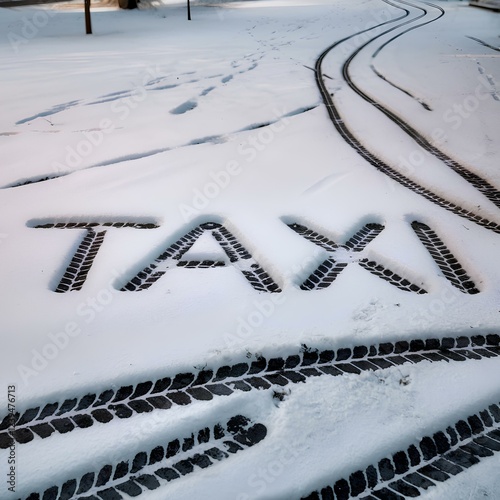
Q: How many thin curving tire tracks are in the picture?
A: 3